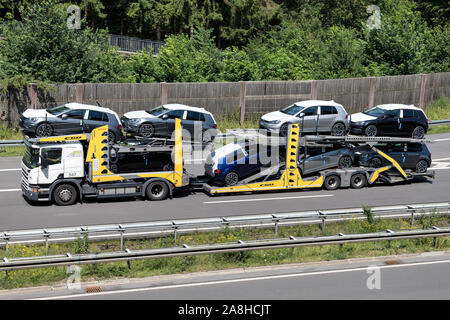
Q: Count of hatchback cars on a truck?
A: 8